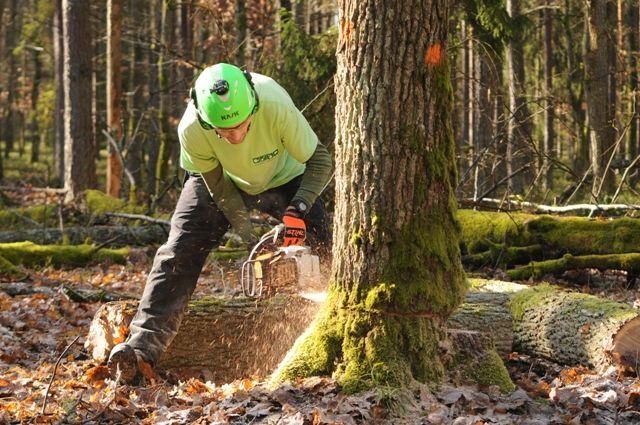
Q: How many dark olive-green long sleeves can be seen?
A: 2